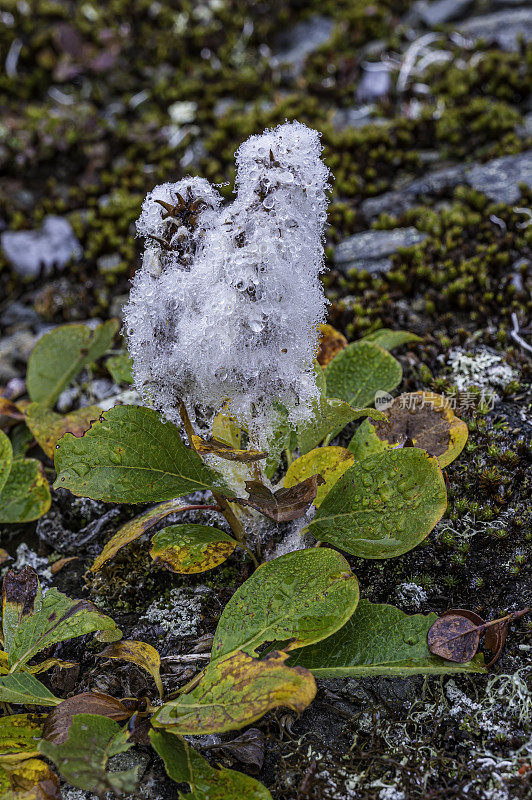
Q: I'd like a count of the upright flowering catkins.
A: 2